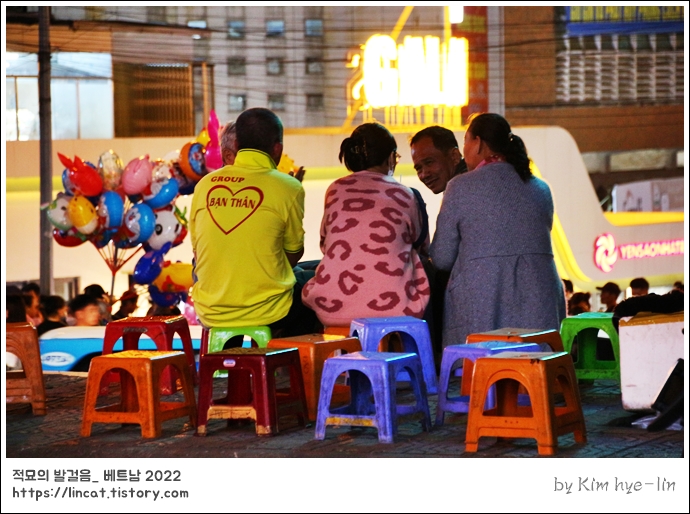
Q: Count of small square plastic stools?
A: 13